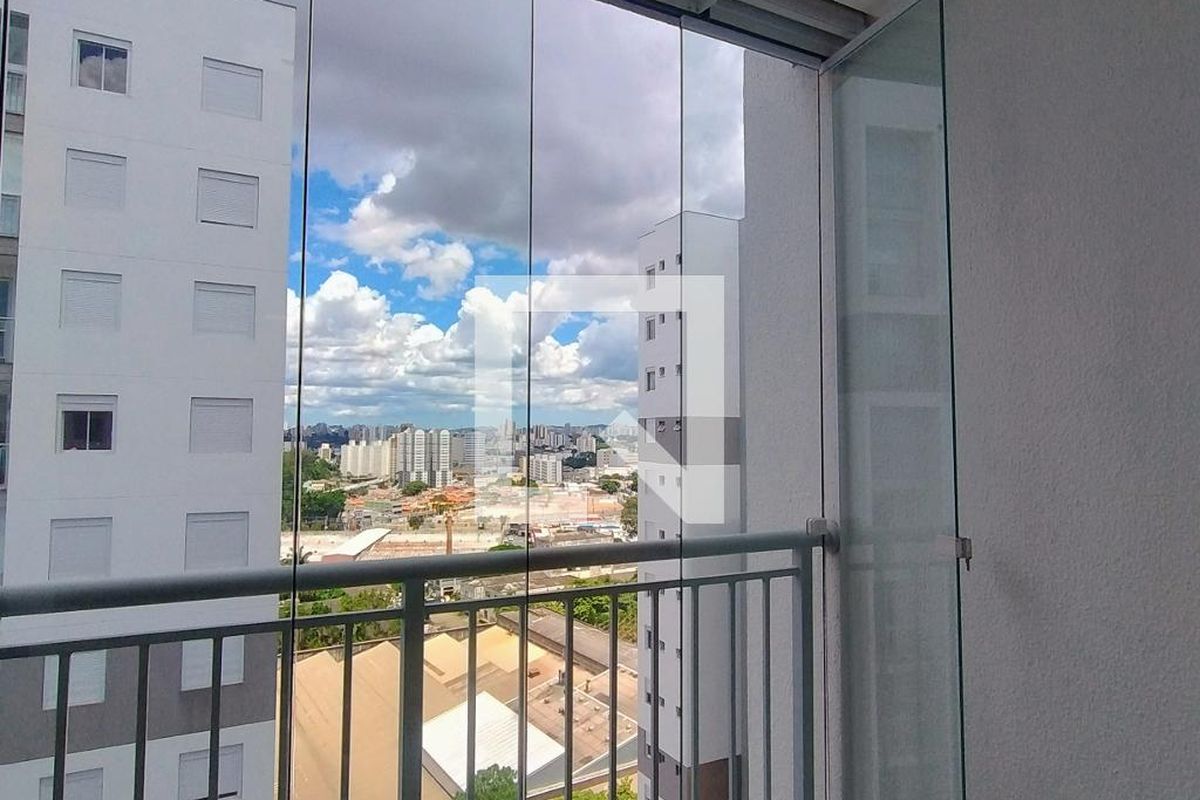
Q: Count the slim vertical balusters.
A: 13